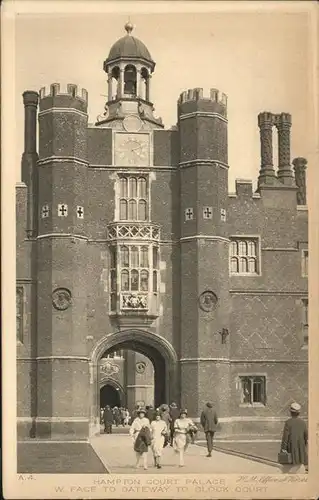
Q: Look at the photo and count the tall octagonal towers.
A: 2